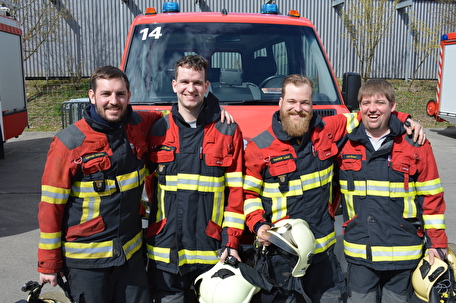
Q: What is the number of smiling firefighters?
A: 4